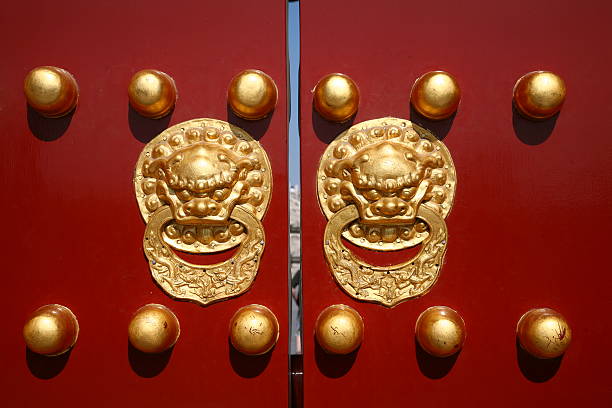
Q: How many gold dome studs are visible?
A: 12